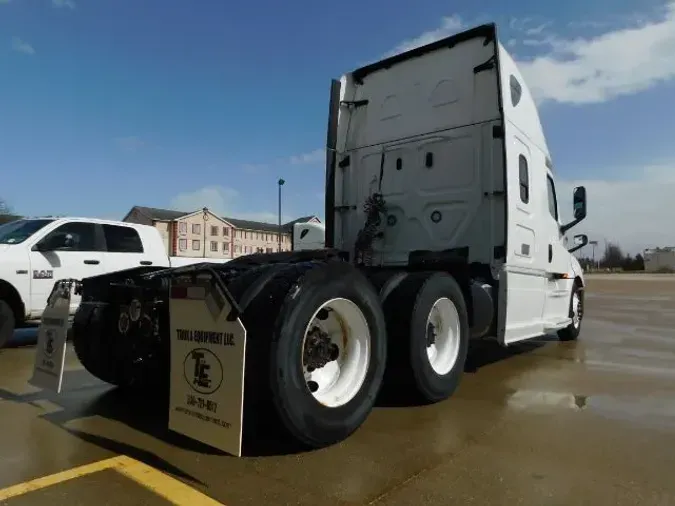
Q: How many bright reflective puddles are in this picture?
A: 1